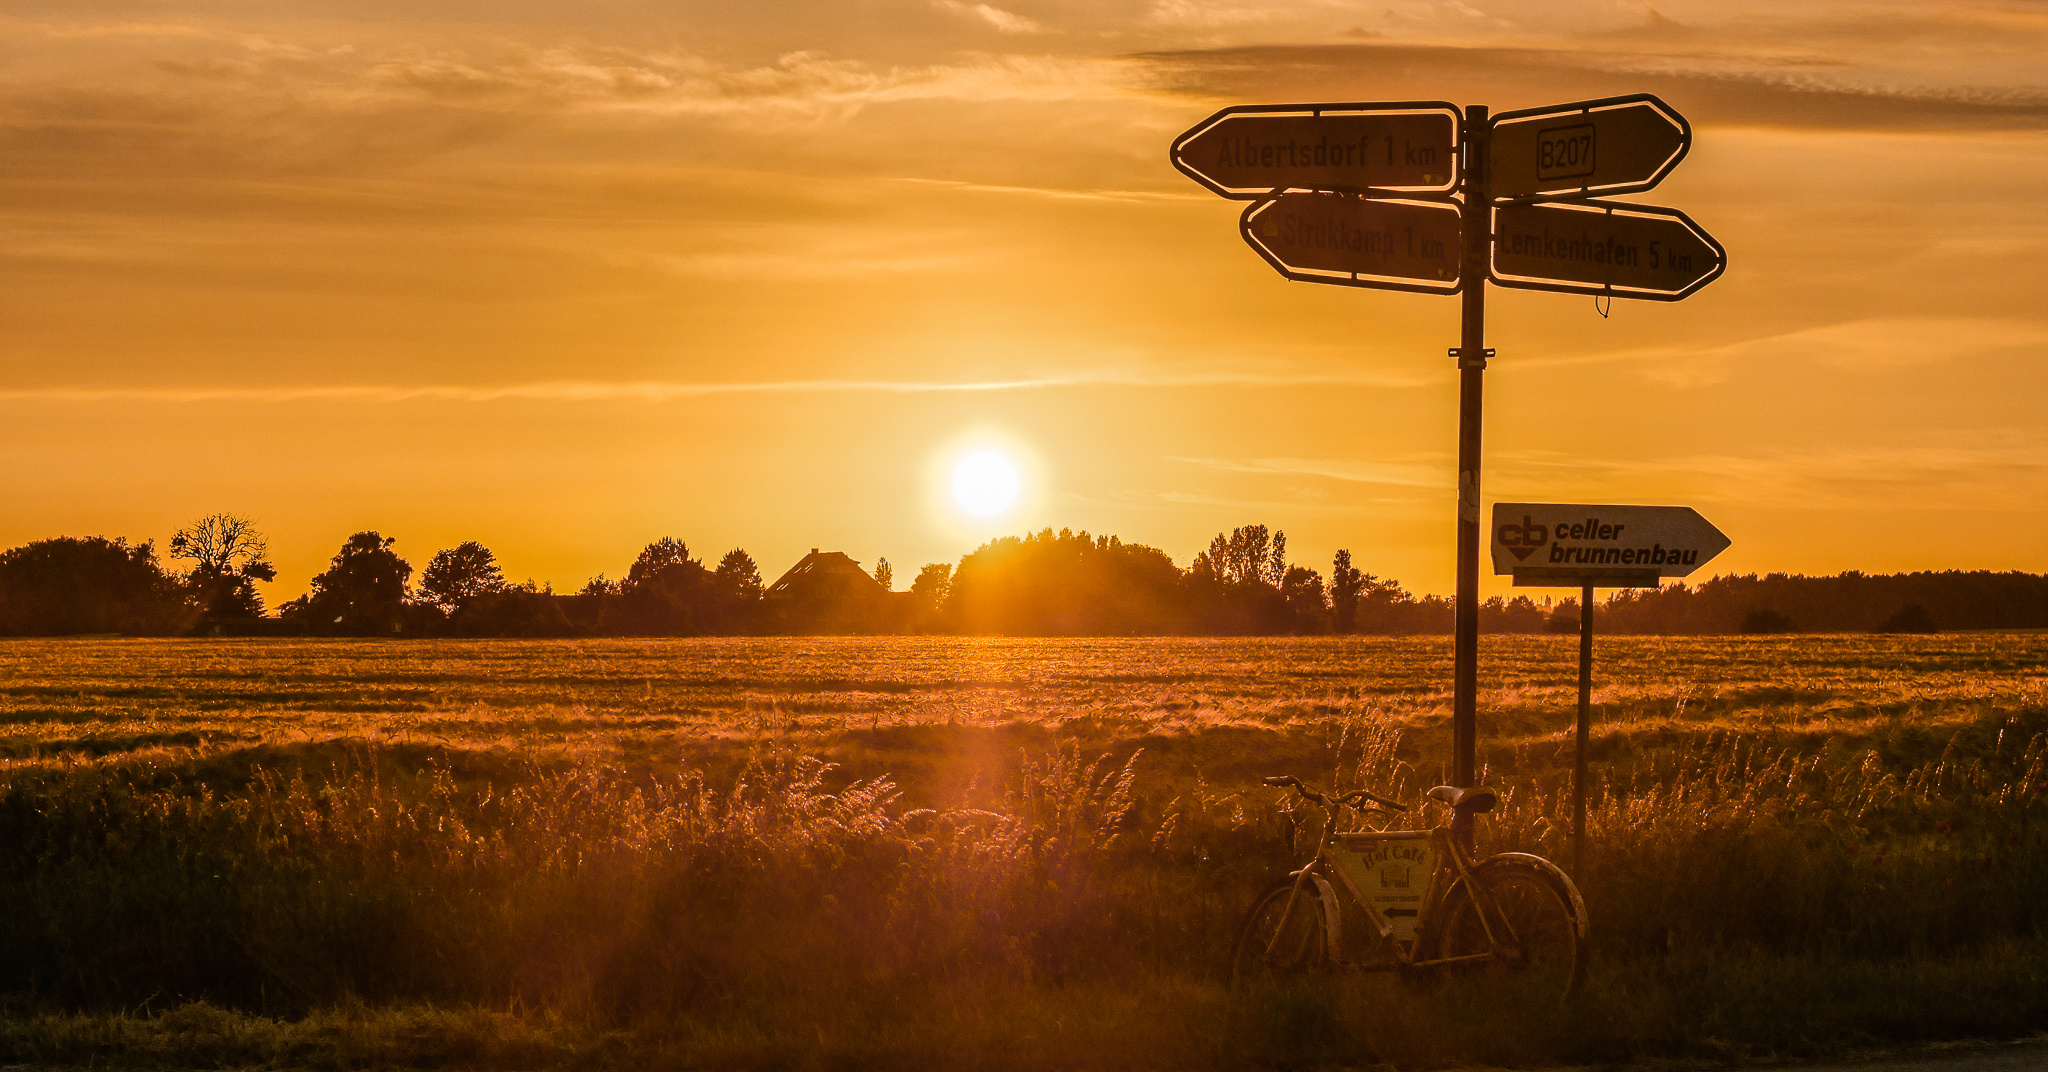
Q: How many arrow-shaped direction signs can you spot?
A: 5